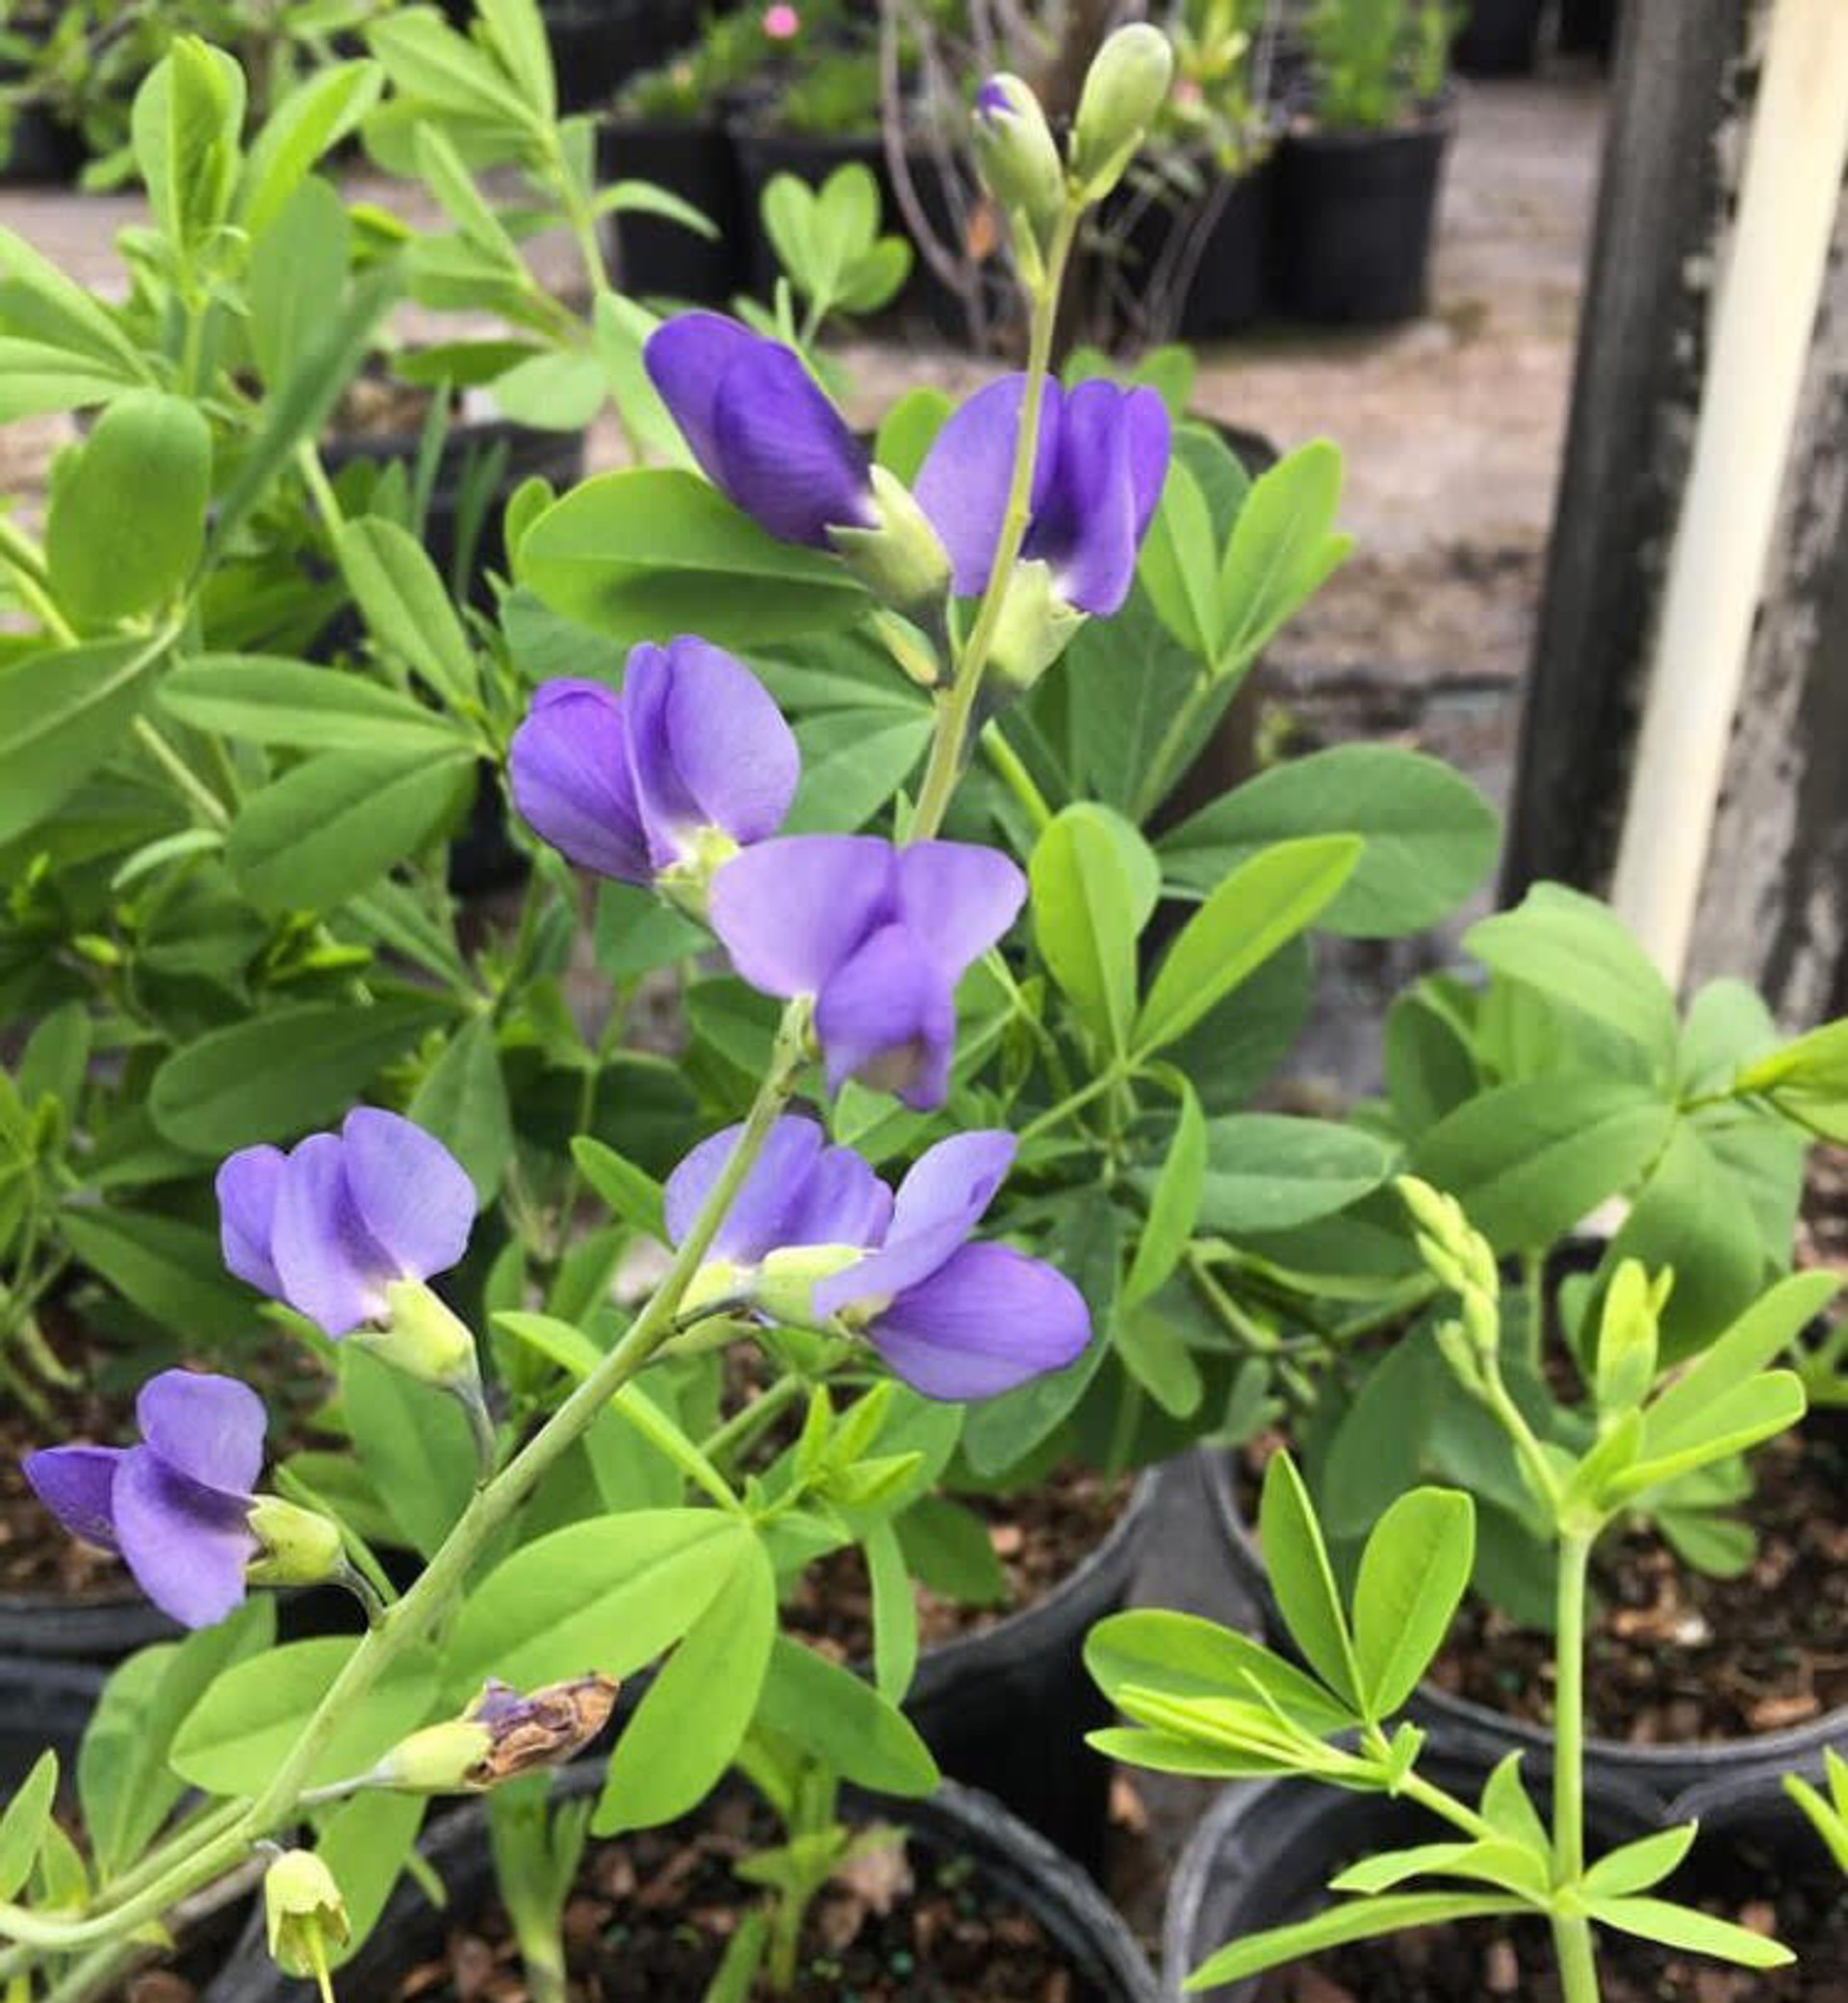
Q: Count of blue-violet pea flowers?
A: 8